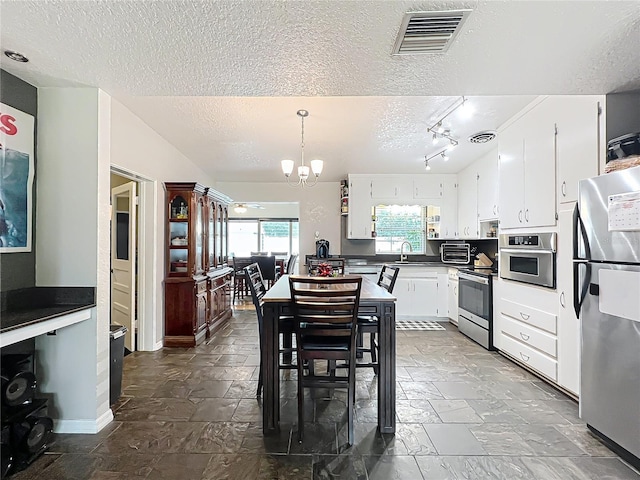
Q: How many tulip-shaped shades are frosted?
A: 3